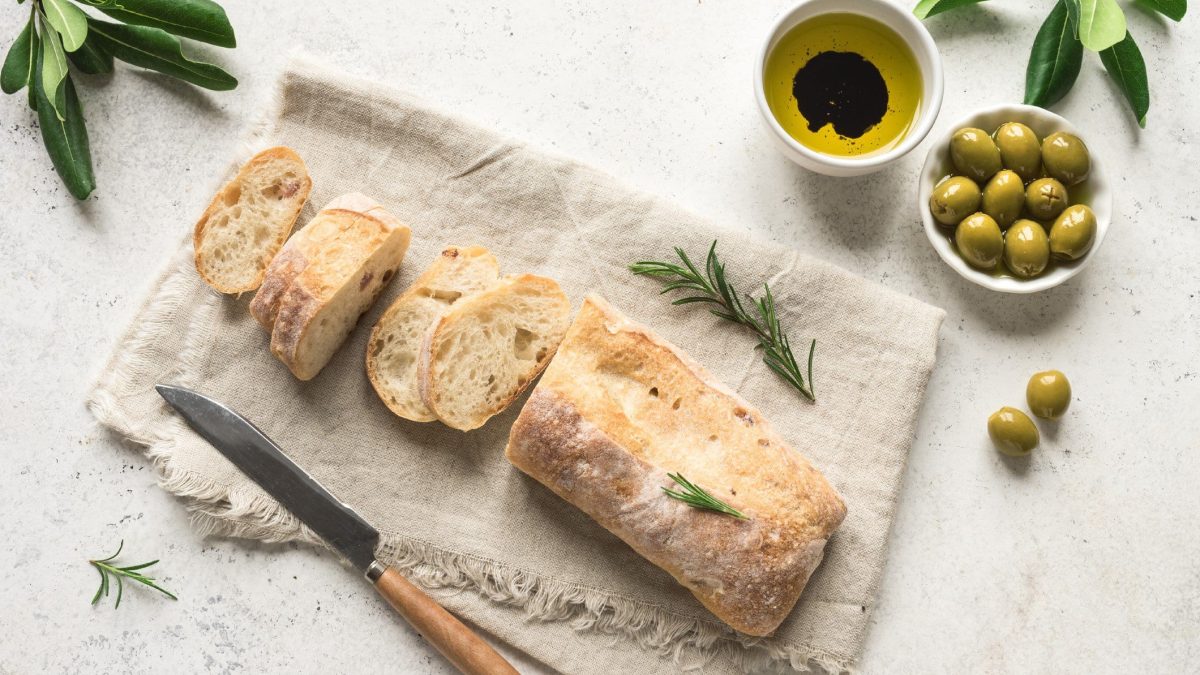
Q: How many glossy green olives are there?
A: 11